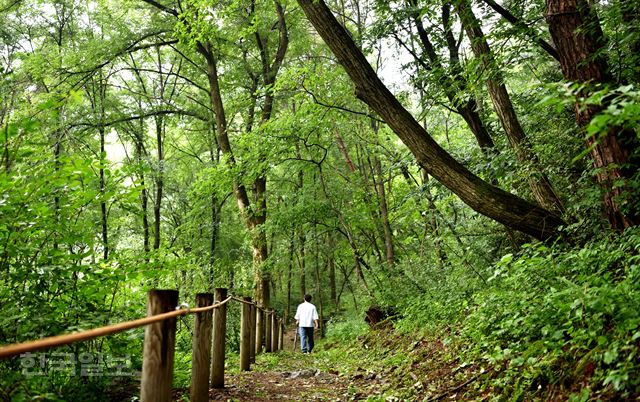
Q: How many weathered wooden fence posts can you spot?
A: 9